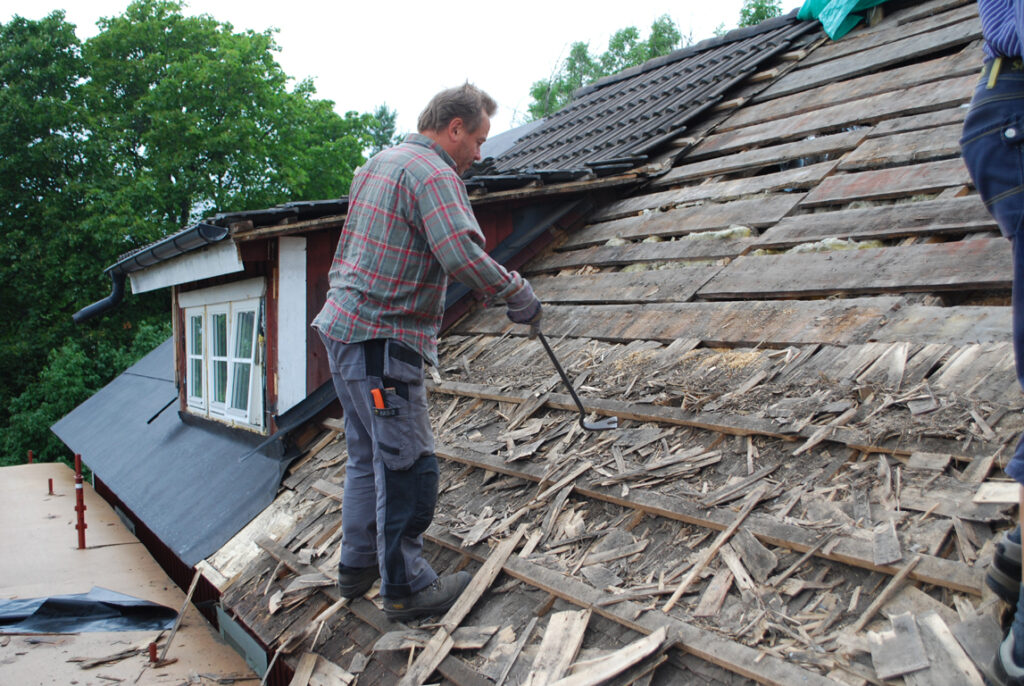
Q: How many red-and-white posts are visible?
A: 1